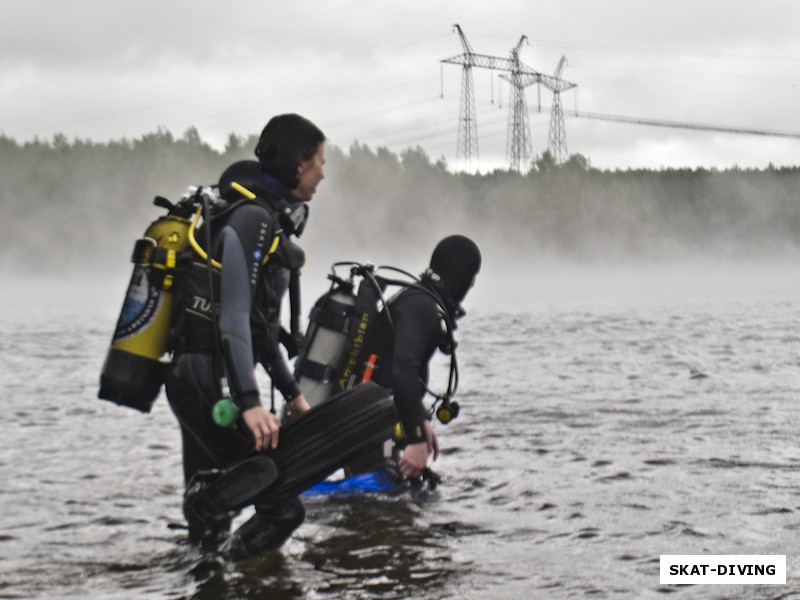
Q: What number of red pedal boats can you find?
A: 0